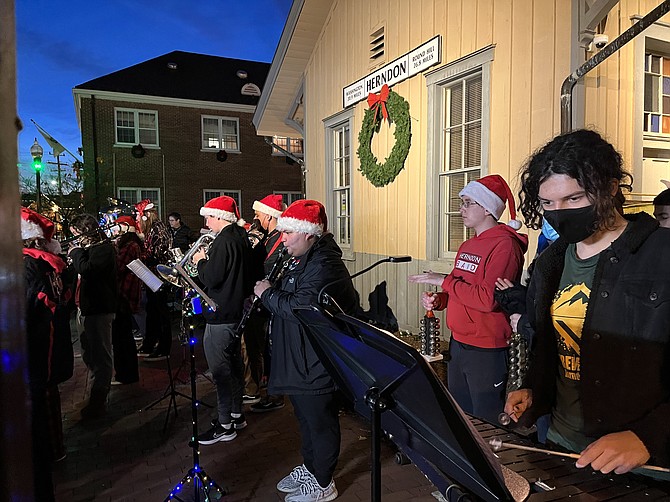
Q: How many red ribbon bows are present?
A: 1